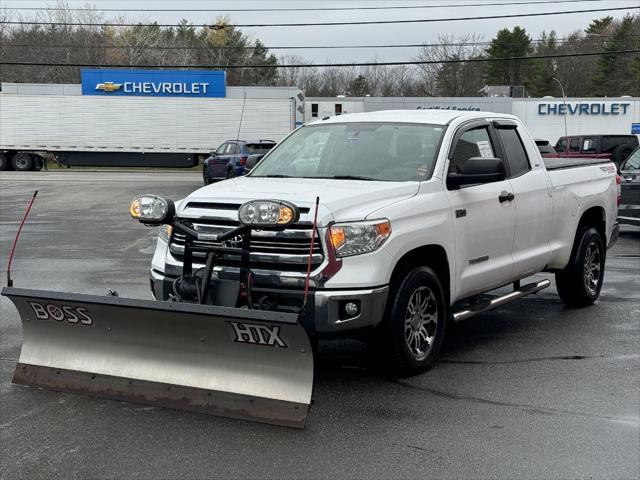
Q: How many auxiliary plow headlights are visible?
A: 2